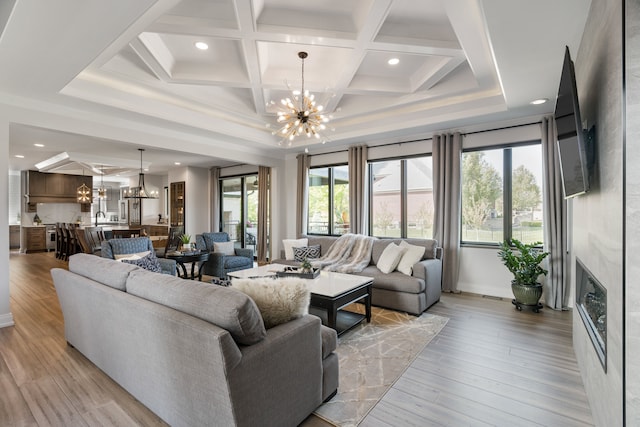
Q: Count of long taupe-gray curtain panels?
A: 6